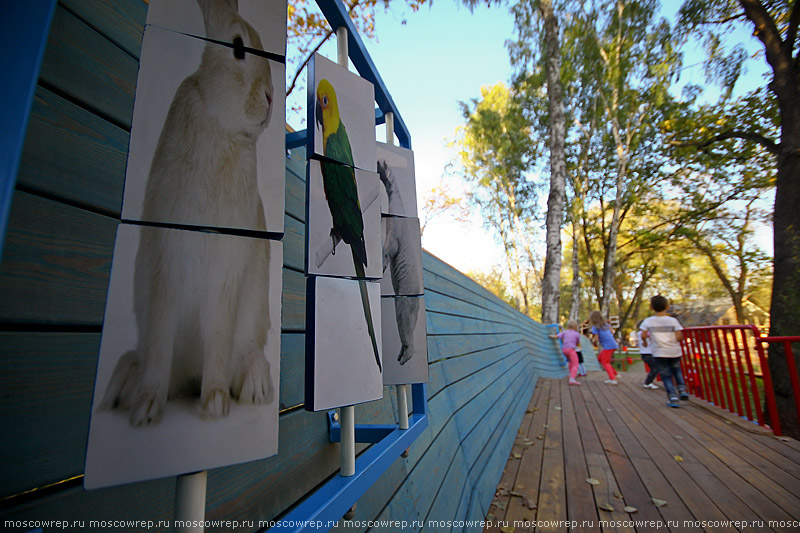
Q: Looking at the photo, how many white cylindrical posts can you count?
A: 3